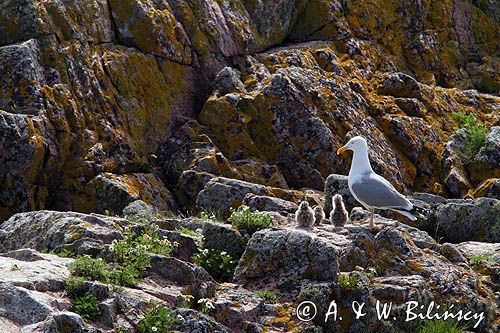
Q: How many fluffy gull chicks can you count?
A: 3